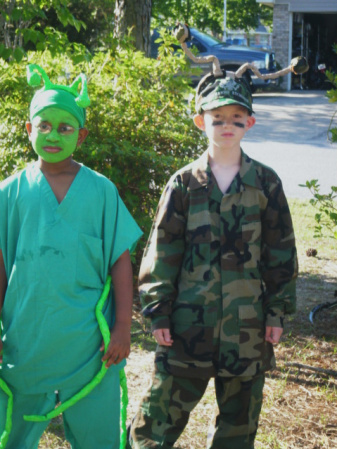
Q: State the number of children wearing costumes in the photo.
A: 2